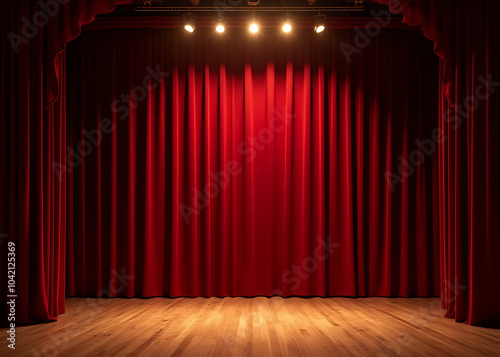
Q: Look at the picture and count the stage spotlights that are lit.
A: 5